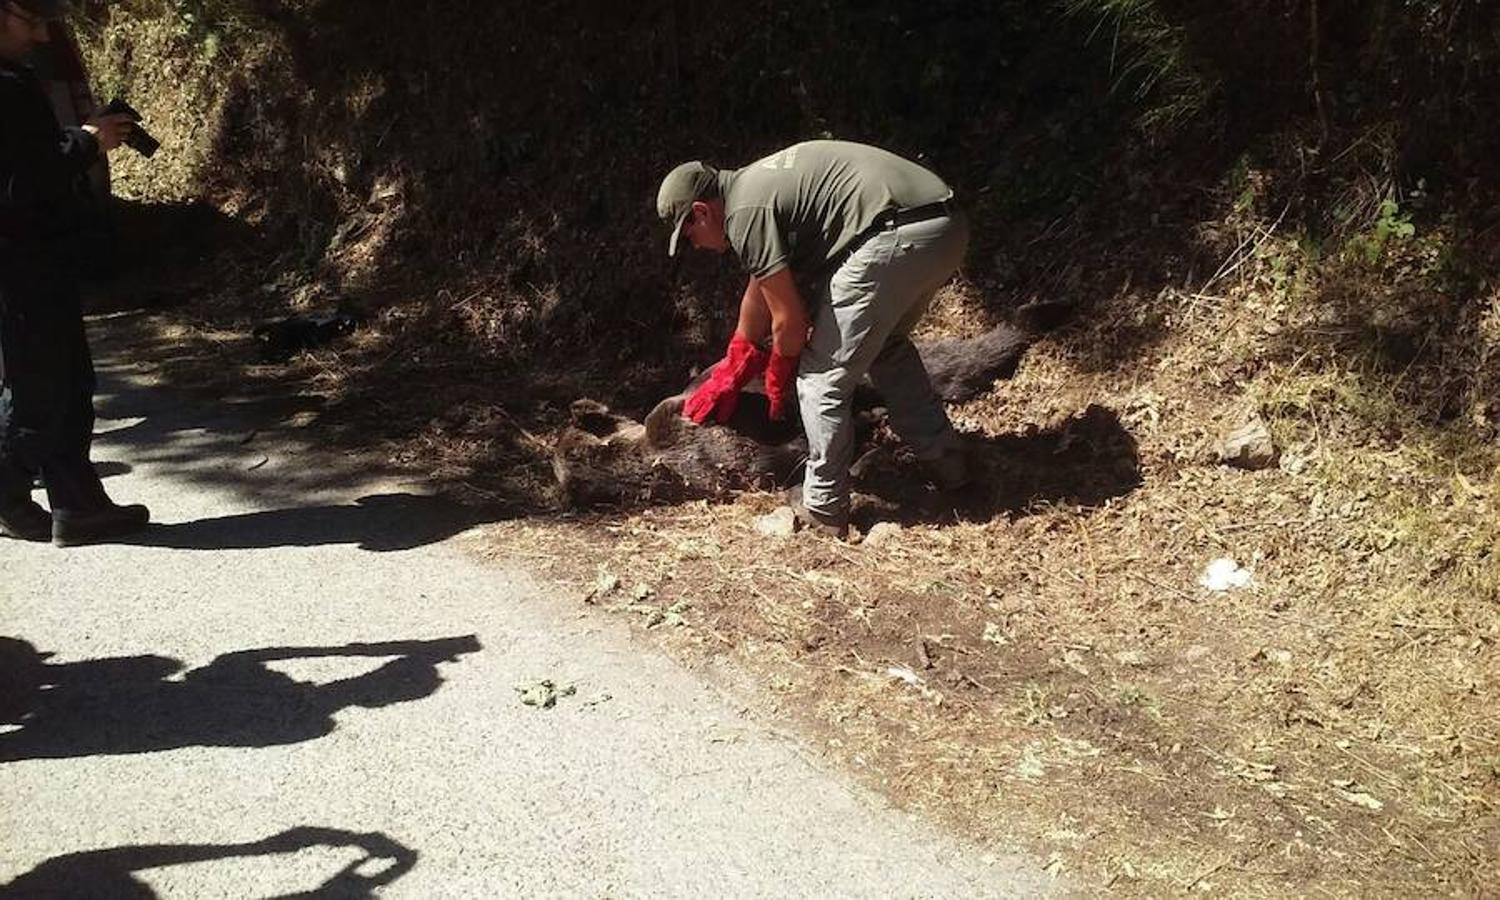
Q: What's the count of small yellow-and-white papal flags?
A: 0